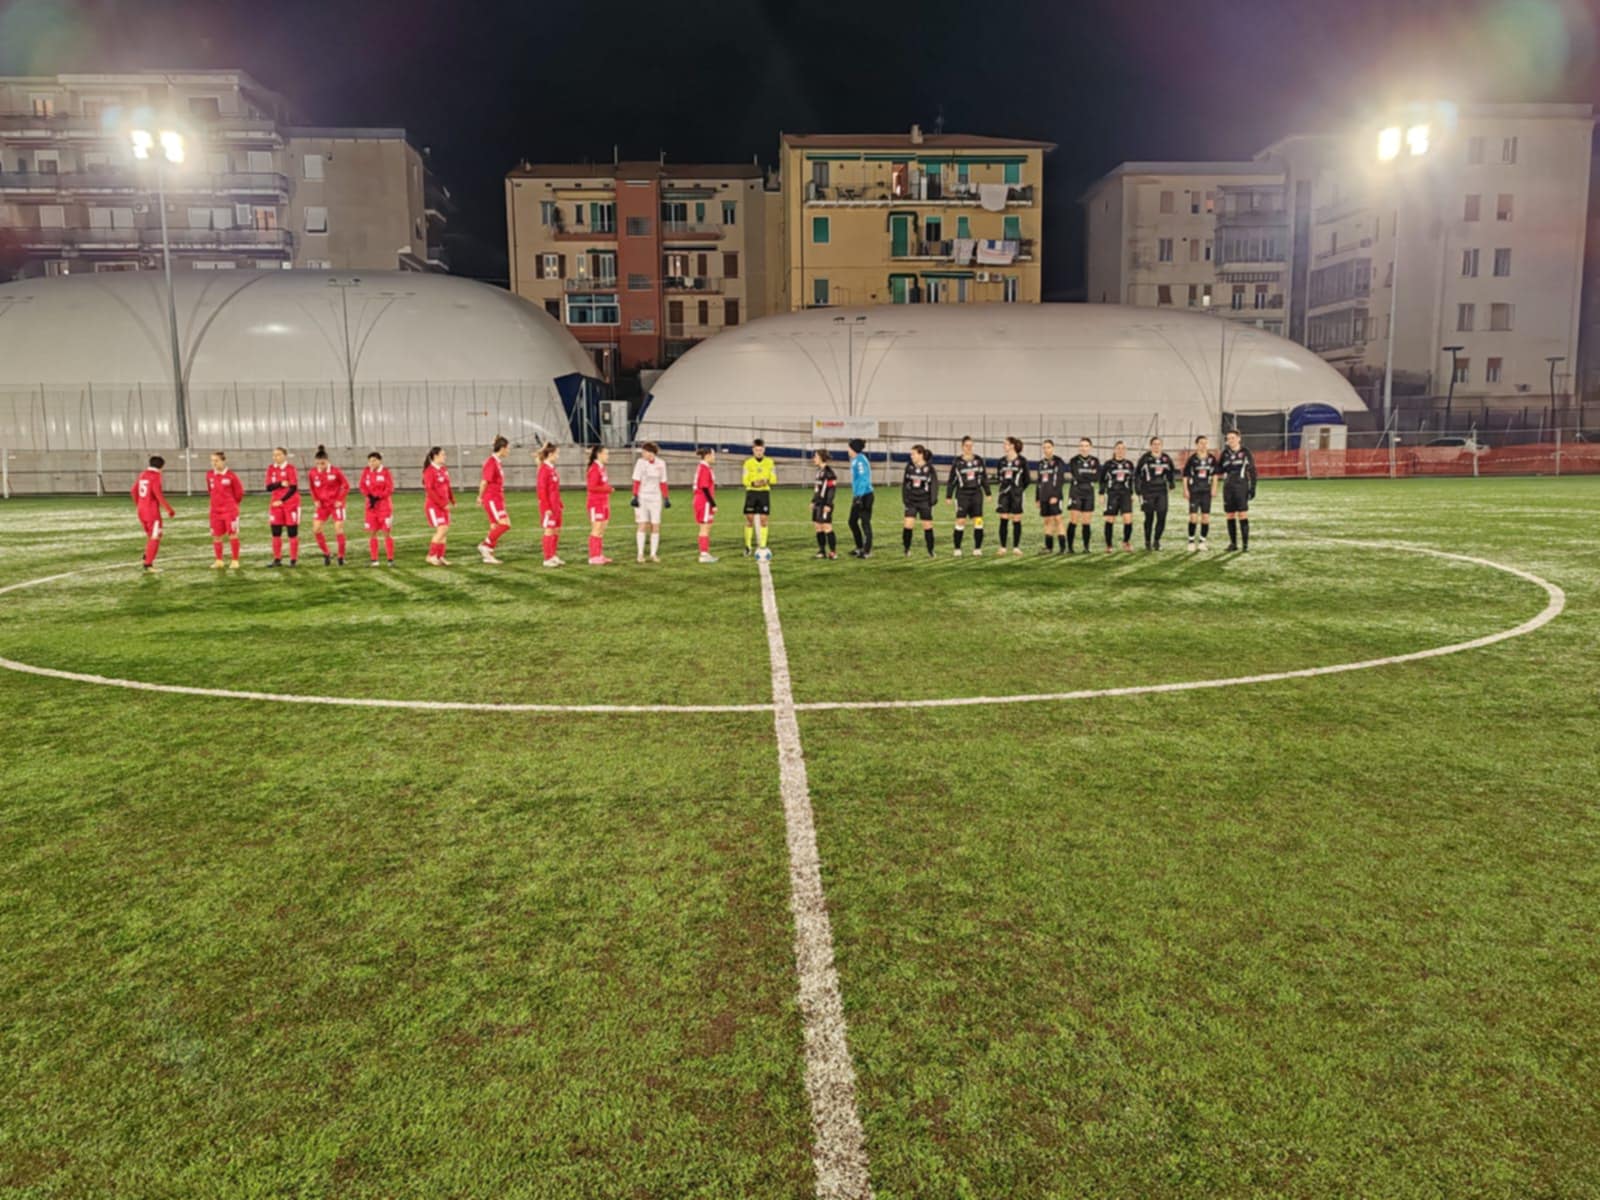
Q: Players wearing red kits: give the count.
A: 10